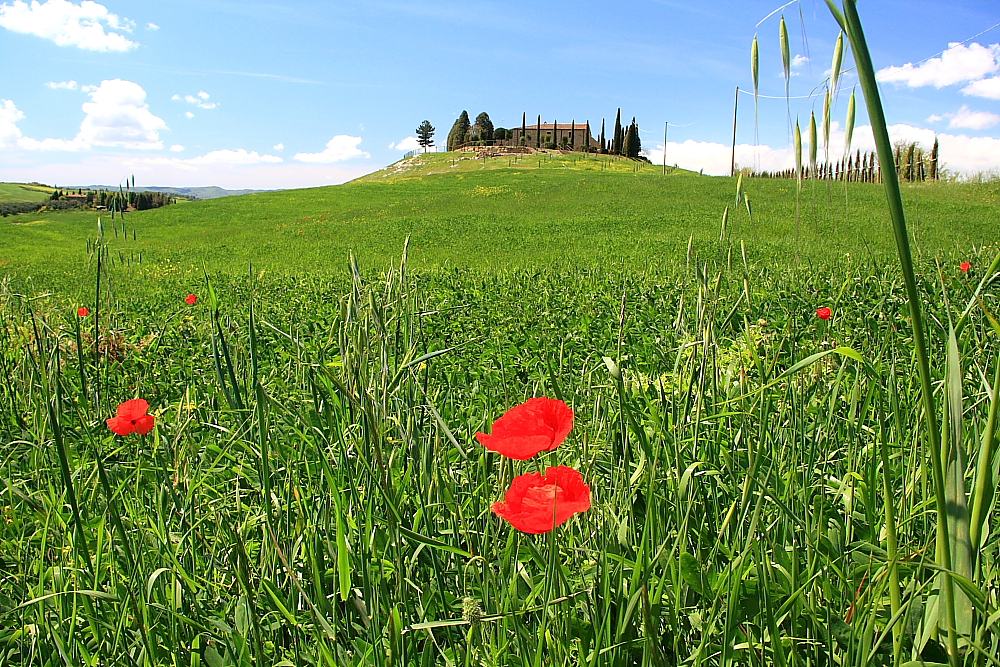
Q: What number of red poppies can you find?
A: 7